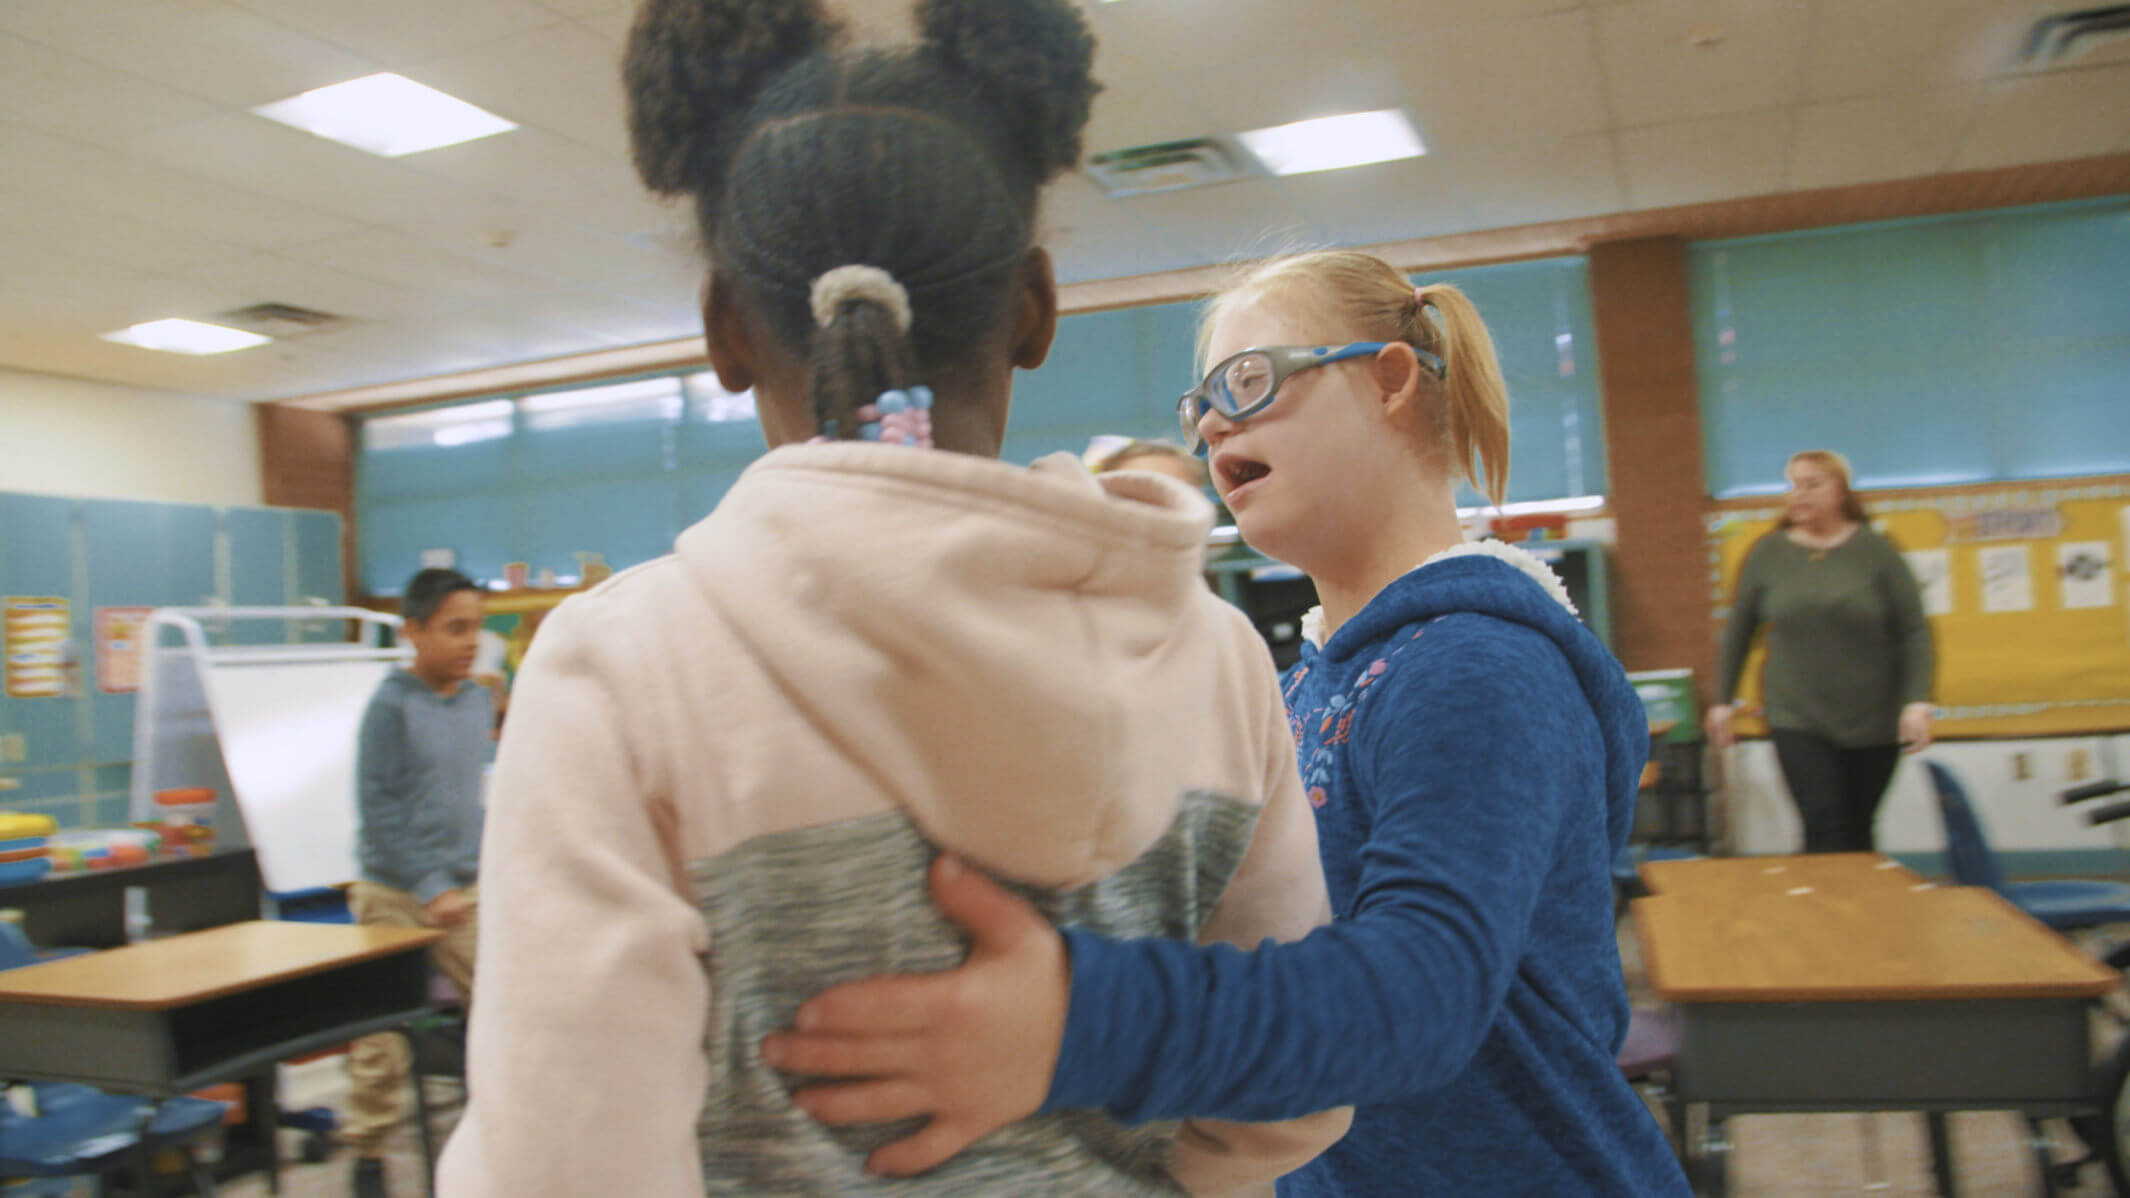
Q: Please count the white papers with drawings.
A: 3